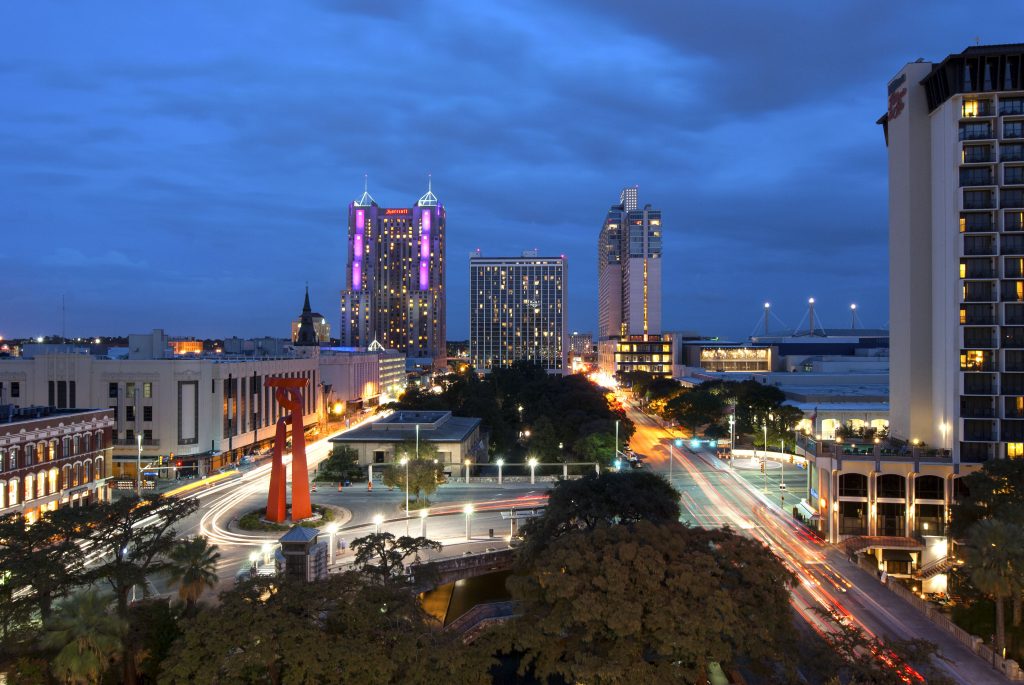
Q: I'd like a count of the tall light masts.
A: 3